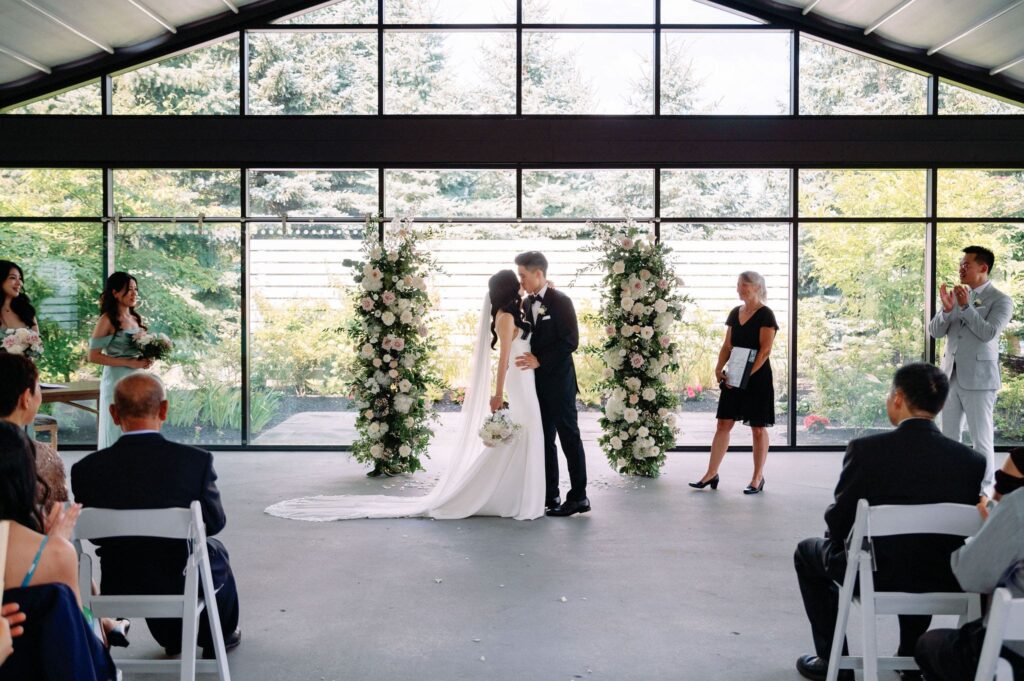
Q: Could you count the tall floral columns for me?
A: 2